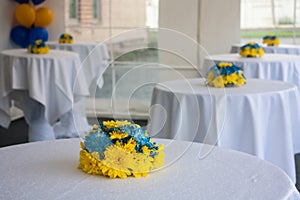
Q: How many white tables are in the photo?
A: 6